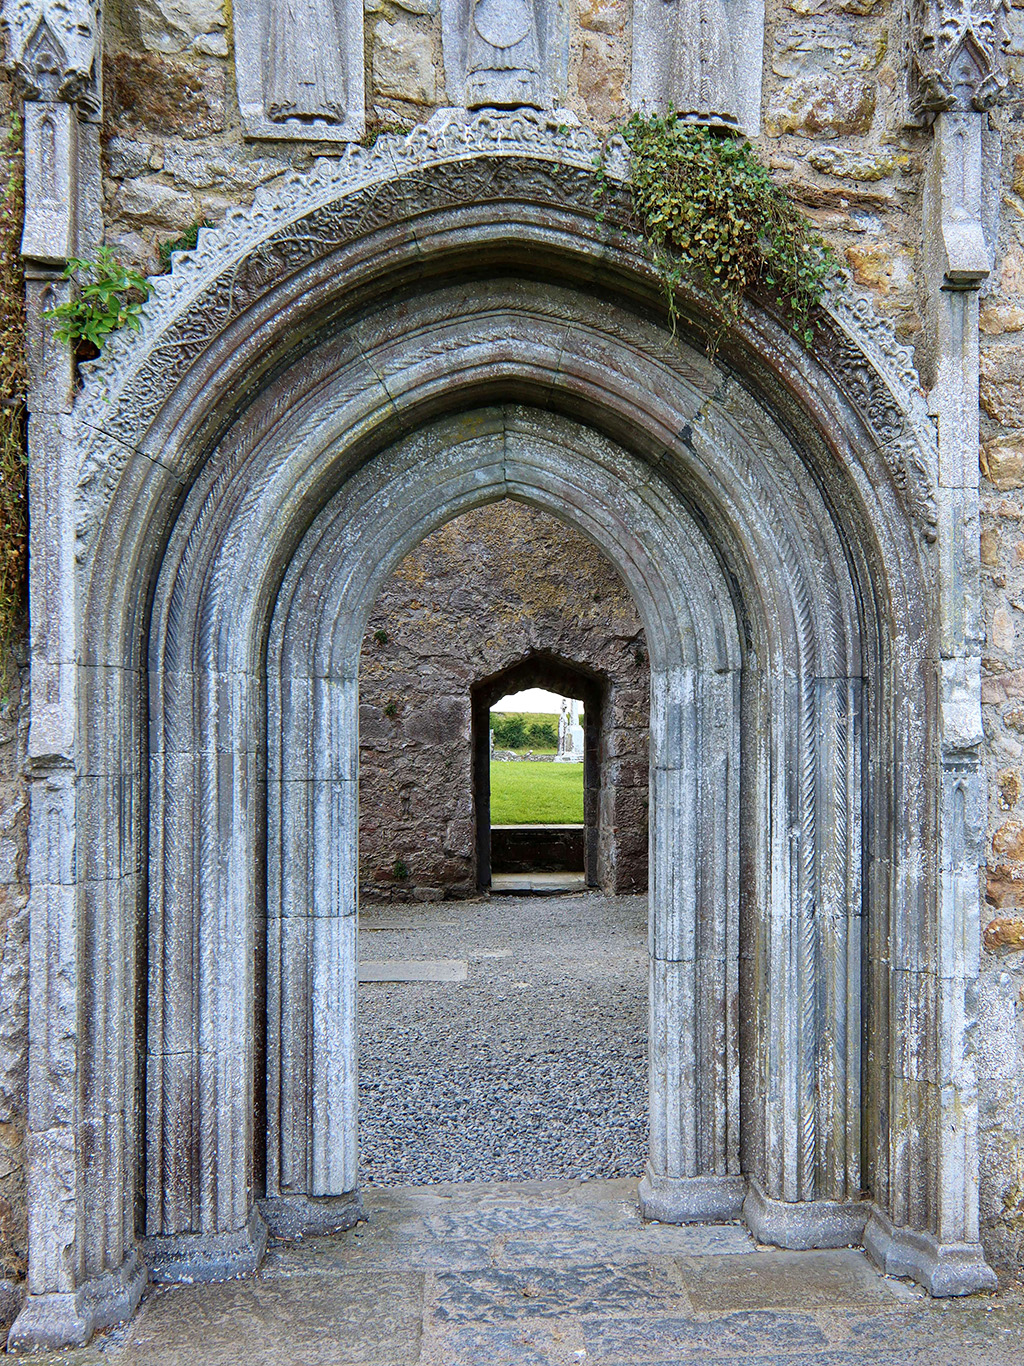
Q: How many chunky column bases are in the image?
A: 6